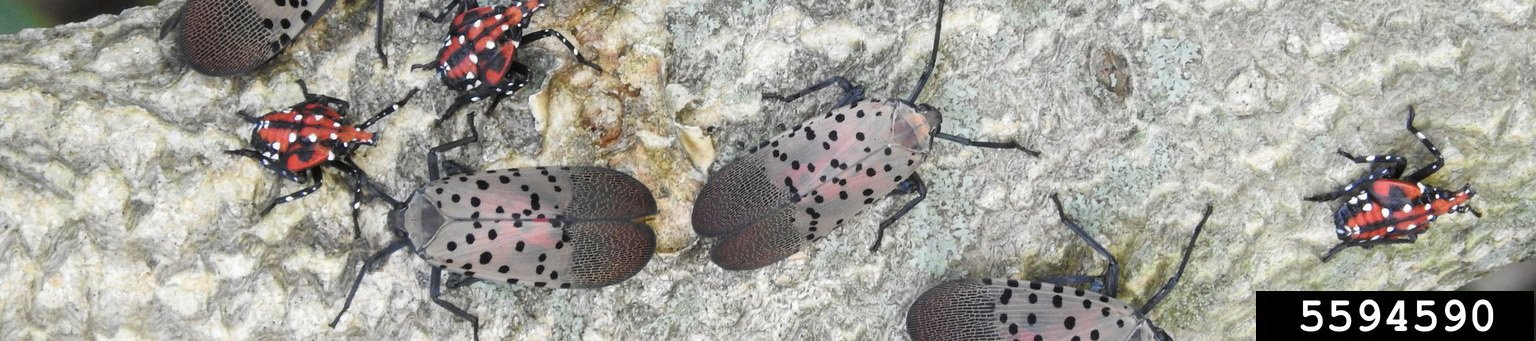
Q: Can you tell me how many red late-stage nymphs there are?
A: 3